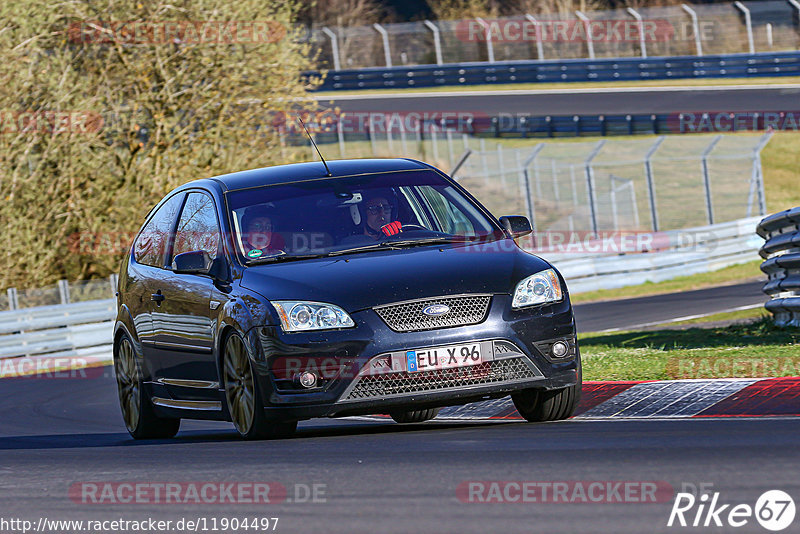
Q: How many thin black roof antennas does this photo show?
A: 1